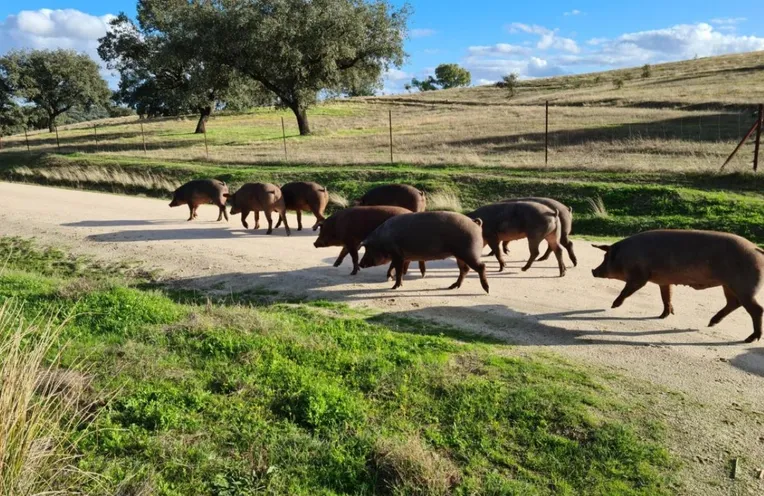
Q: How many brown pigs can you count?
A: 9